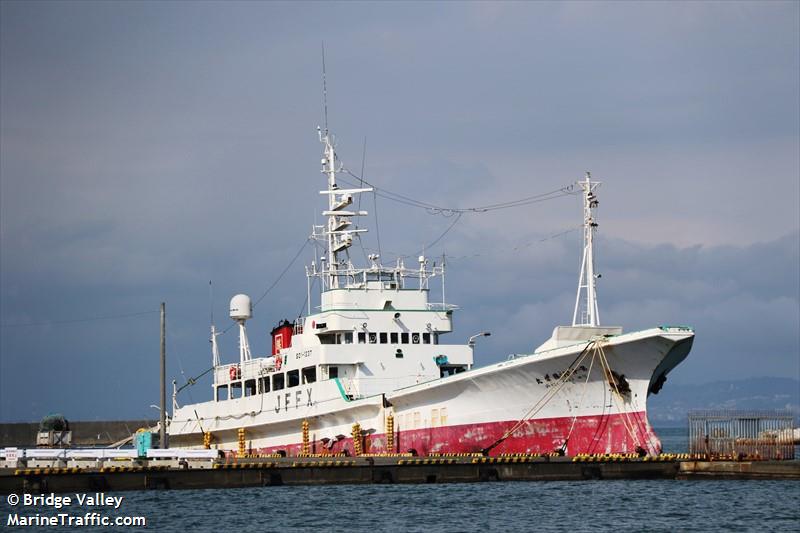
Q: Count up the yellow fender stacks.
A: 5